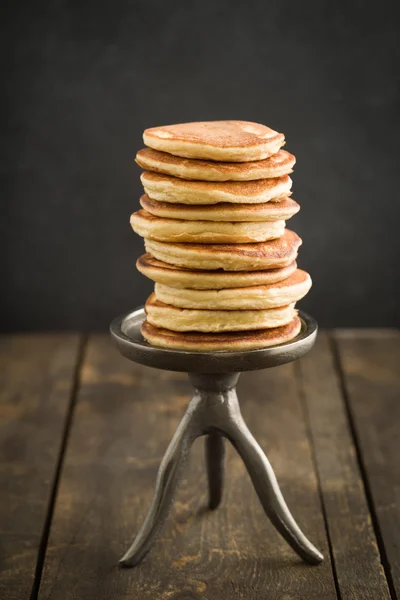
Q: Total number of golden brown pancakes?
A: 10